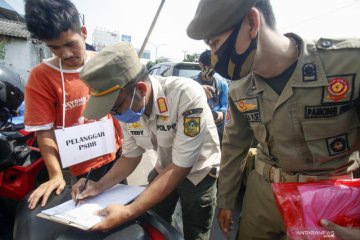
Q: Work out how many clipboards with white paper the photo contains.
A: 1